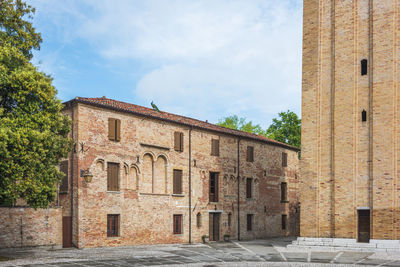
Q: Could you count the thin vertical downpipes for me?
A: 3